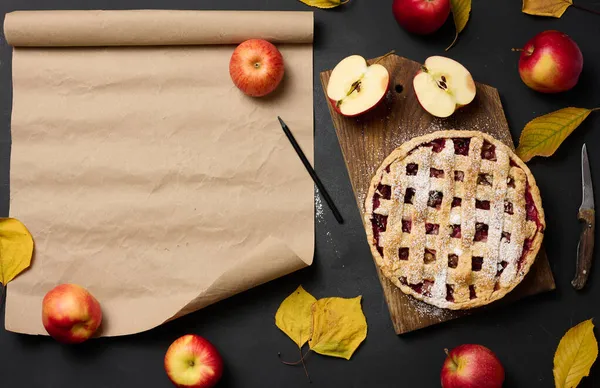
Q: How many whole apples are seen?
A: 6